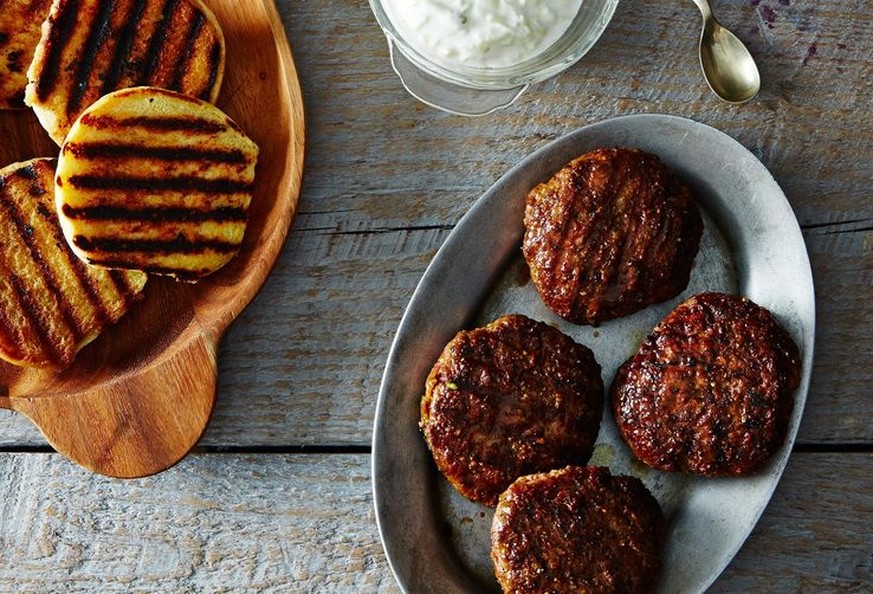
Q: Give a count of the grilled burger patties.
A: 4